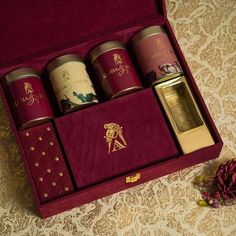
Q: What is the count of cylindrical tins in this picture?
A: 4